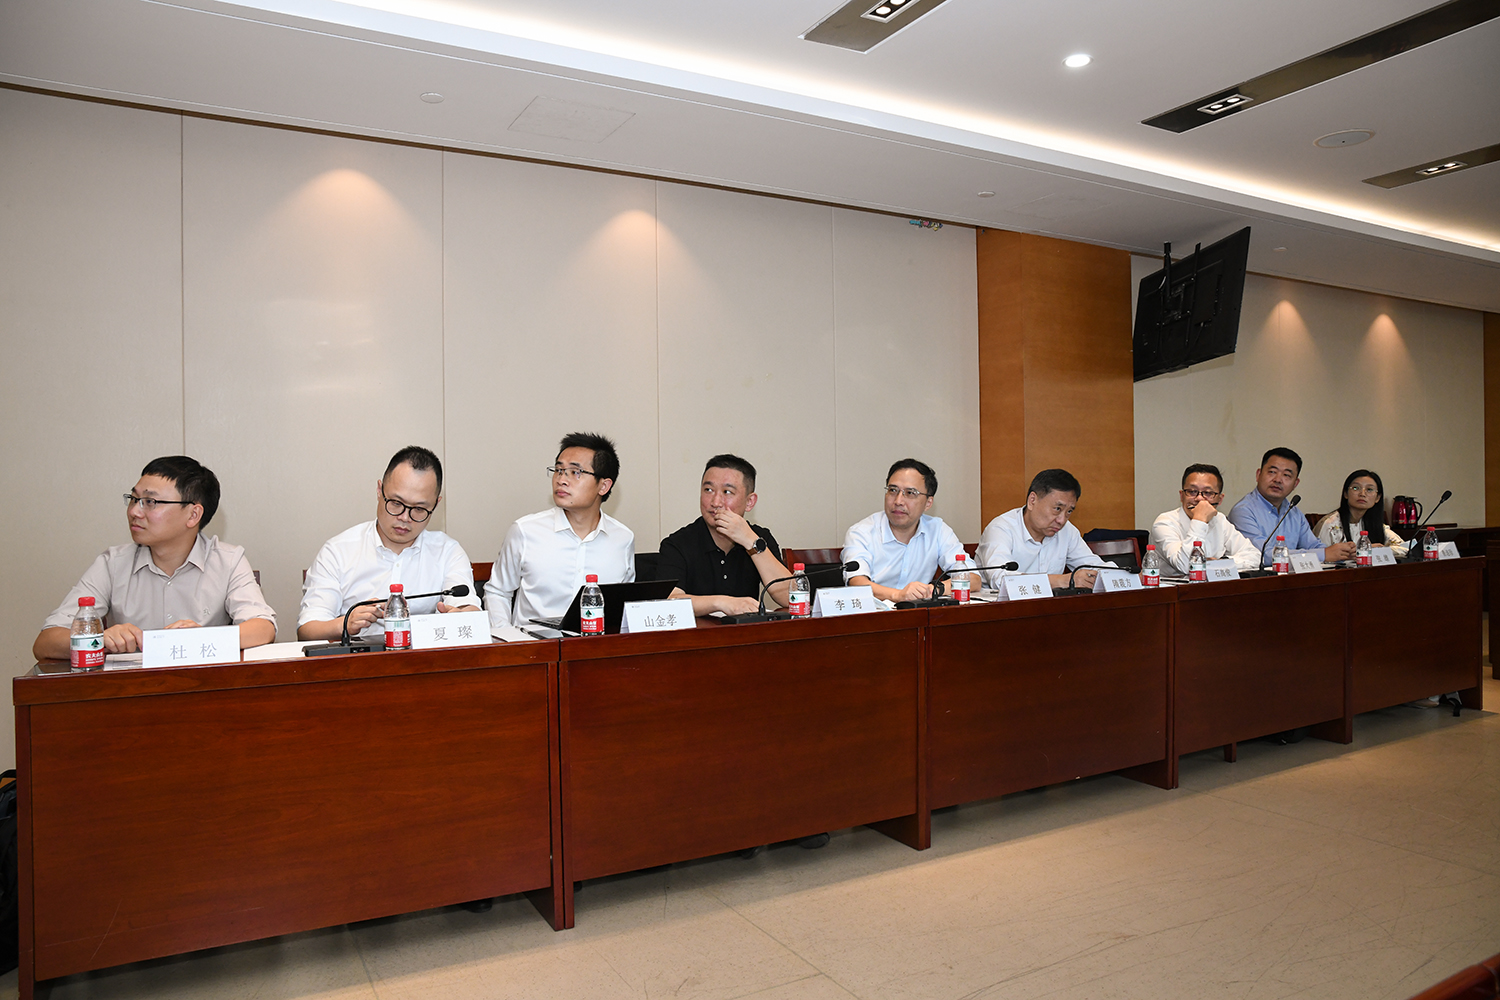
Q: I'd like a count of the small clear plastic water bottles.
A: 10